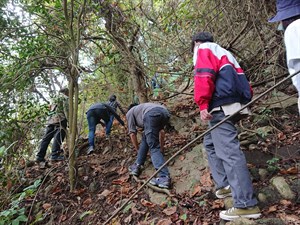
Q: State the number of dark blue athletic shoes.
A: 2